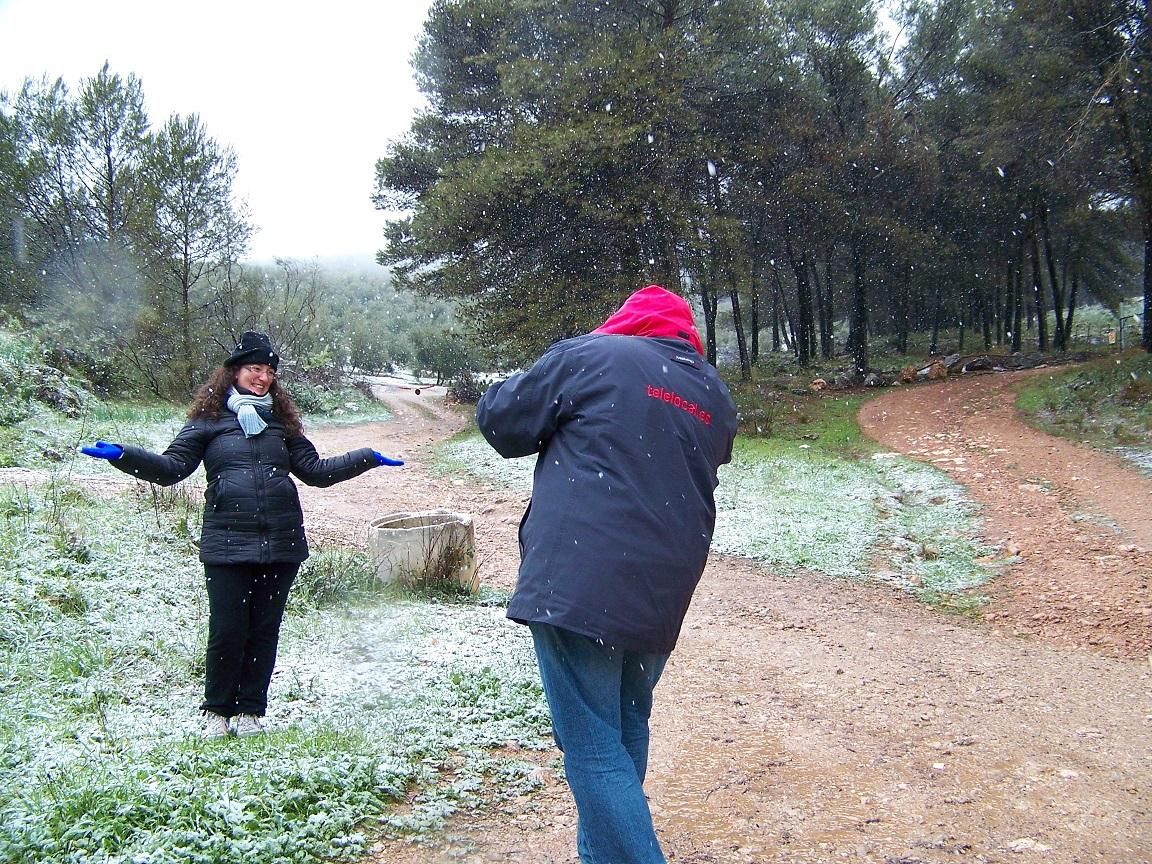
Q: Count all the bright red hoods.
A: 1